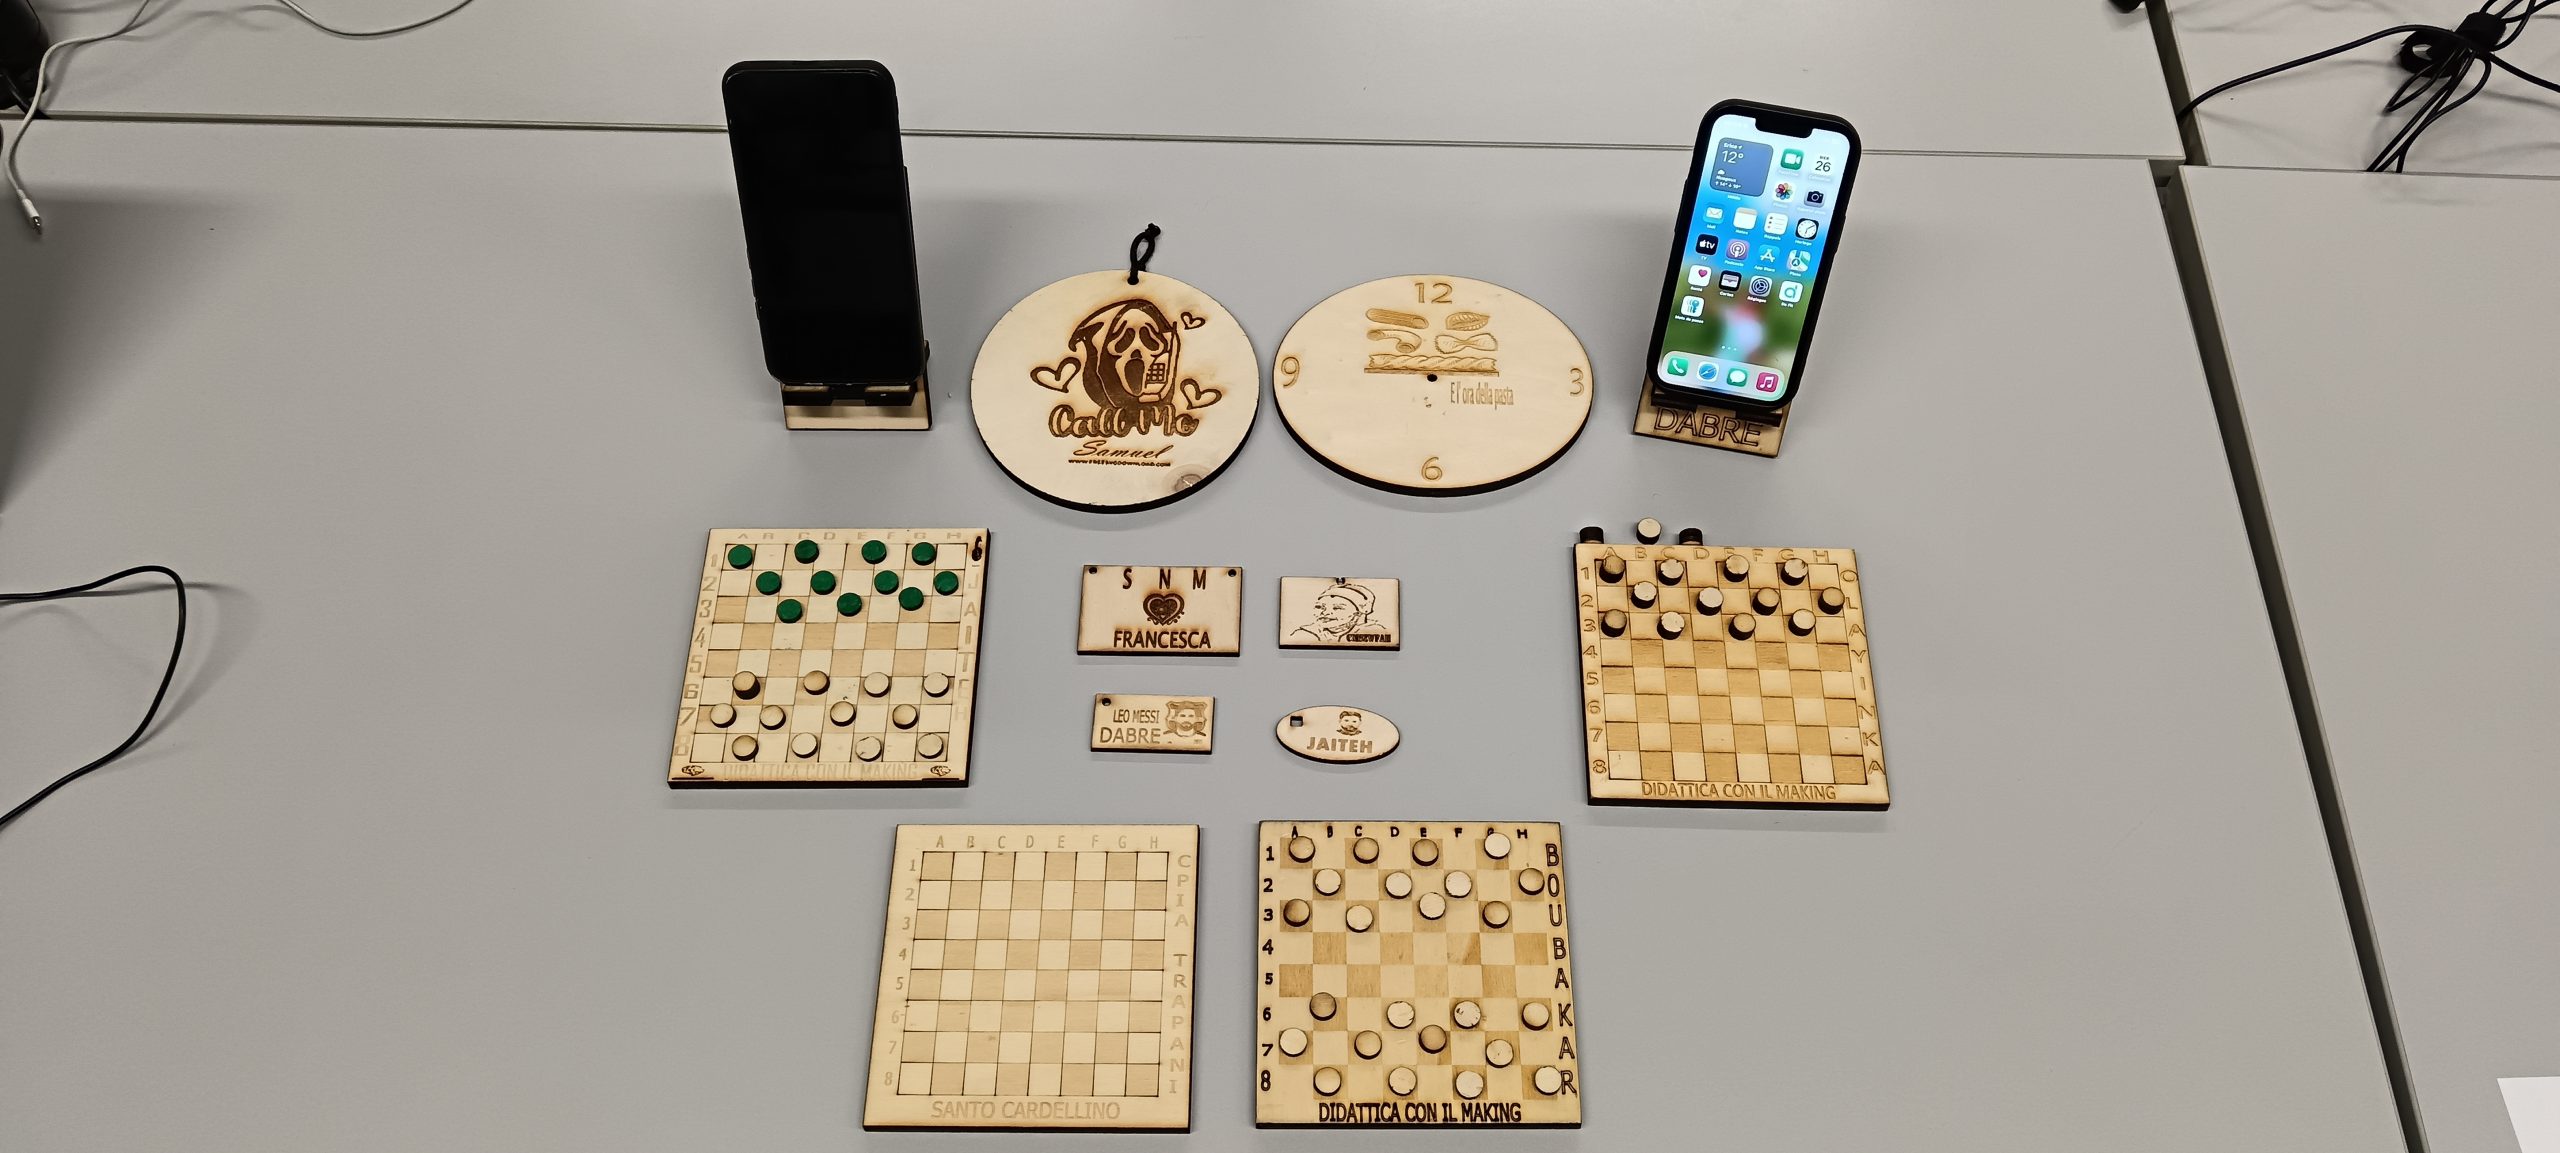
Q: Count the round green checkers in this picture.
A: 11